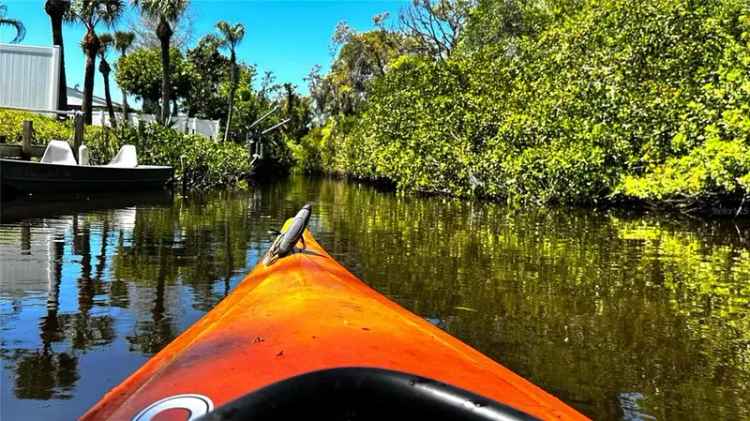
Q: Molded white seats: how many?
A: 2